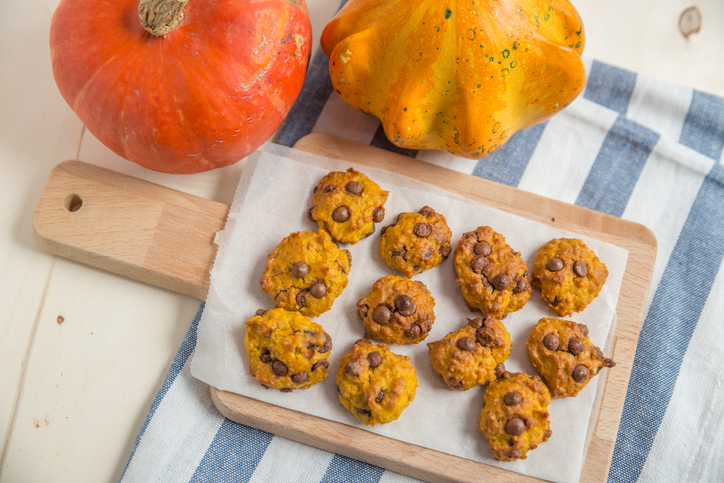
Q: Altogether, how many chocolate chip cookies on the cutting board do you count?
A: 11